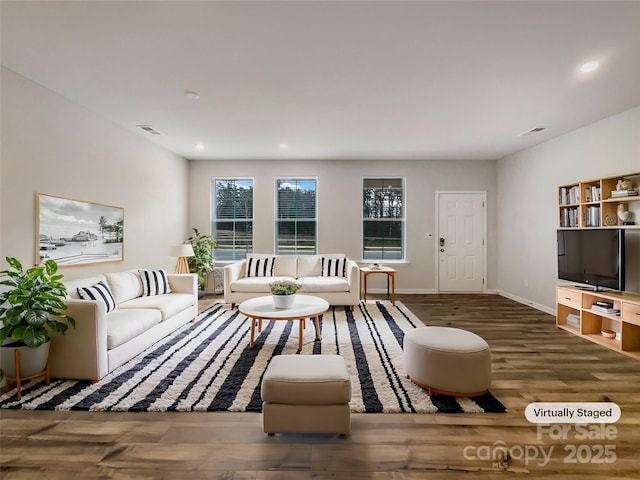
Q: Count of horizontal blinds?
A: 2